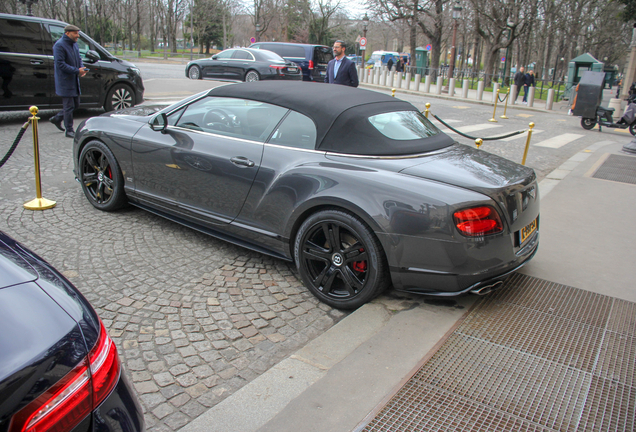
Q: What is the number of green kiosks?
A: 2